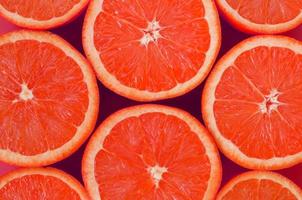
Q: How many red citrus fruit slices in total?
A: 8